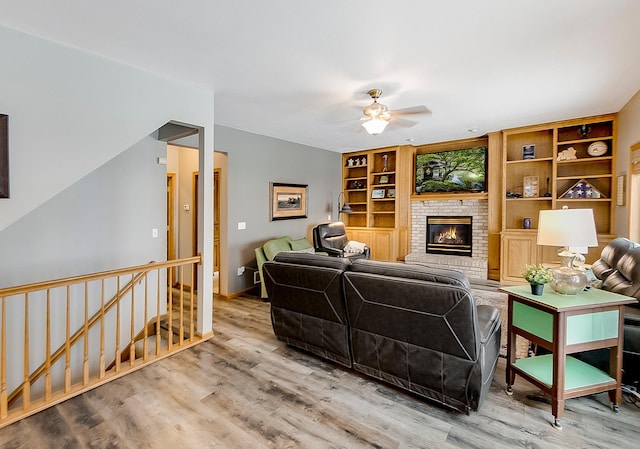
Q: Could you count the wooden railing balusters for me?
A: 13